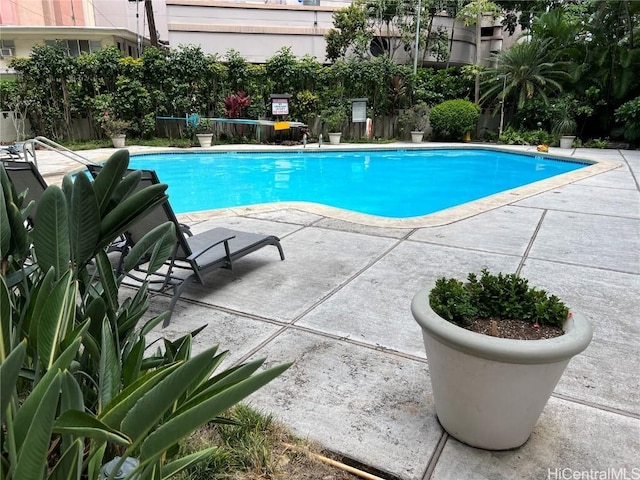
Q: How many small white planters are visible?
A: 5